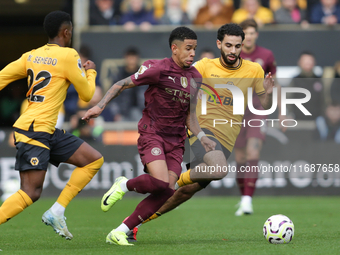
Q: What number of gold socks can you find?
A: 4